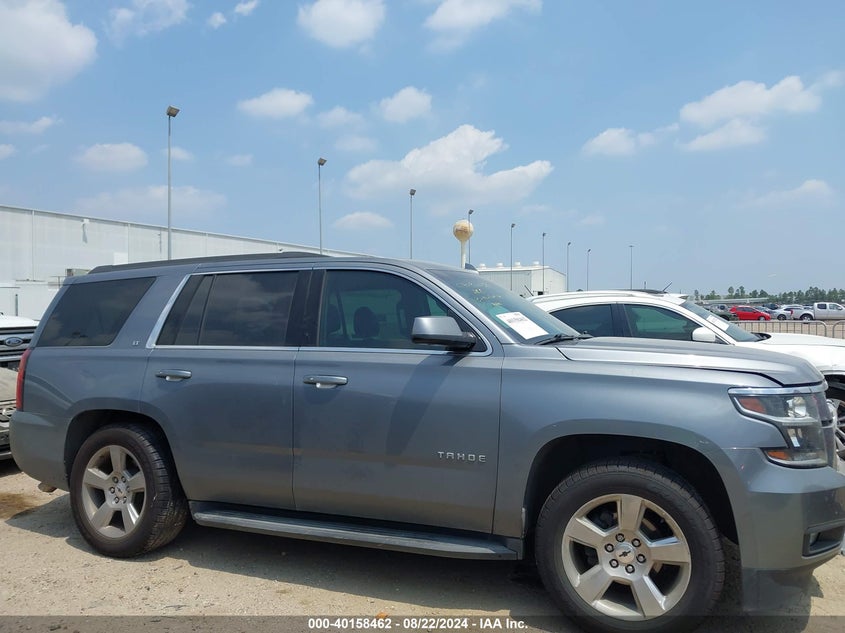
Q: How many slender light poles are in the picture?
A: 9